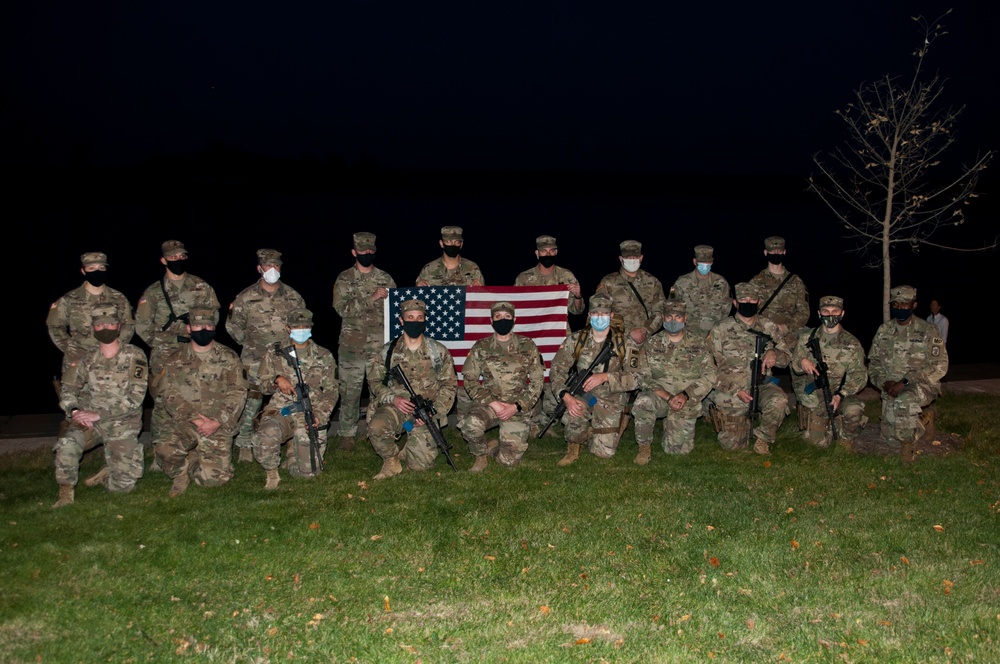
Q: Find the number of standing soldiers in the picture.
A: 9